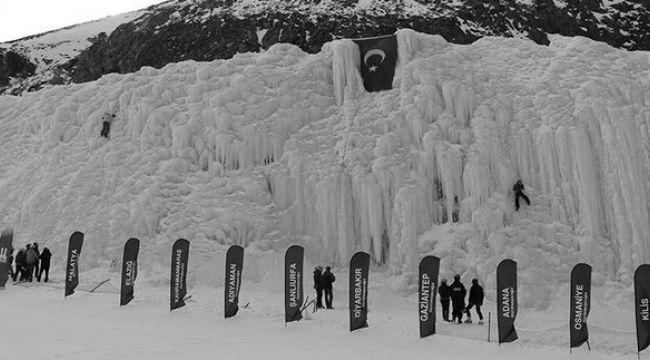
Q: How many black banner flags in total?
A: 11